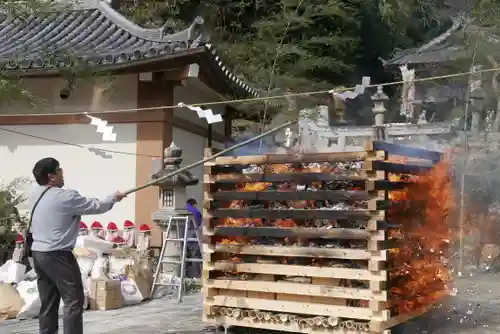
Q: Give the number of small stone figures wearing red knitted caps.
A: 7